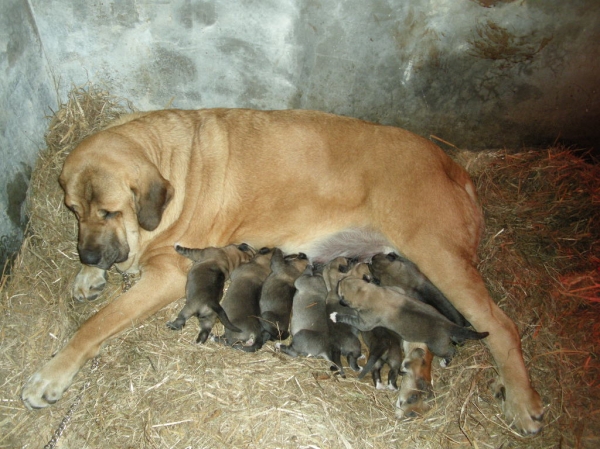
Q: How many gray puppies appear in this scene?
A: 8